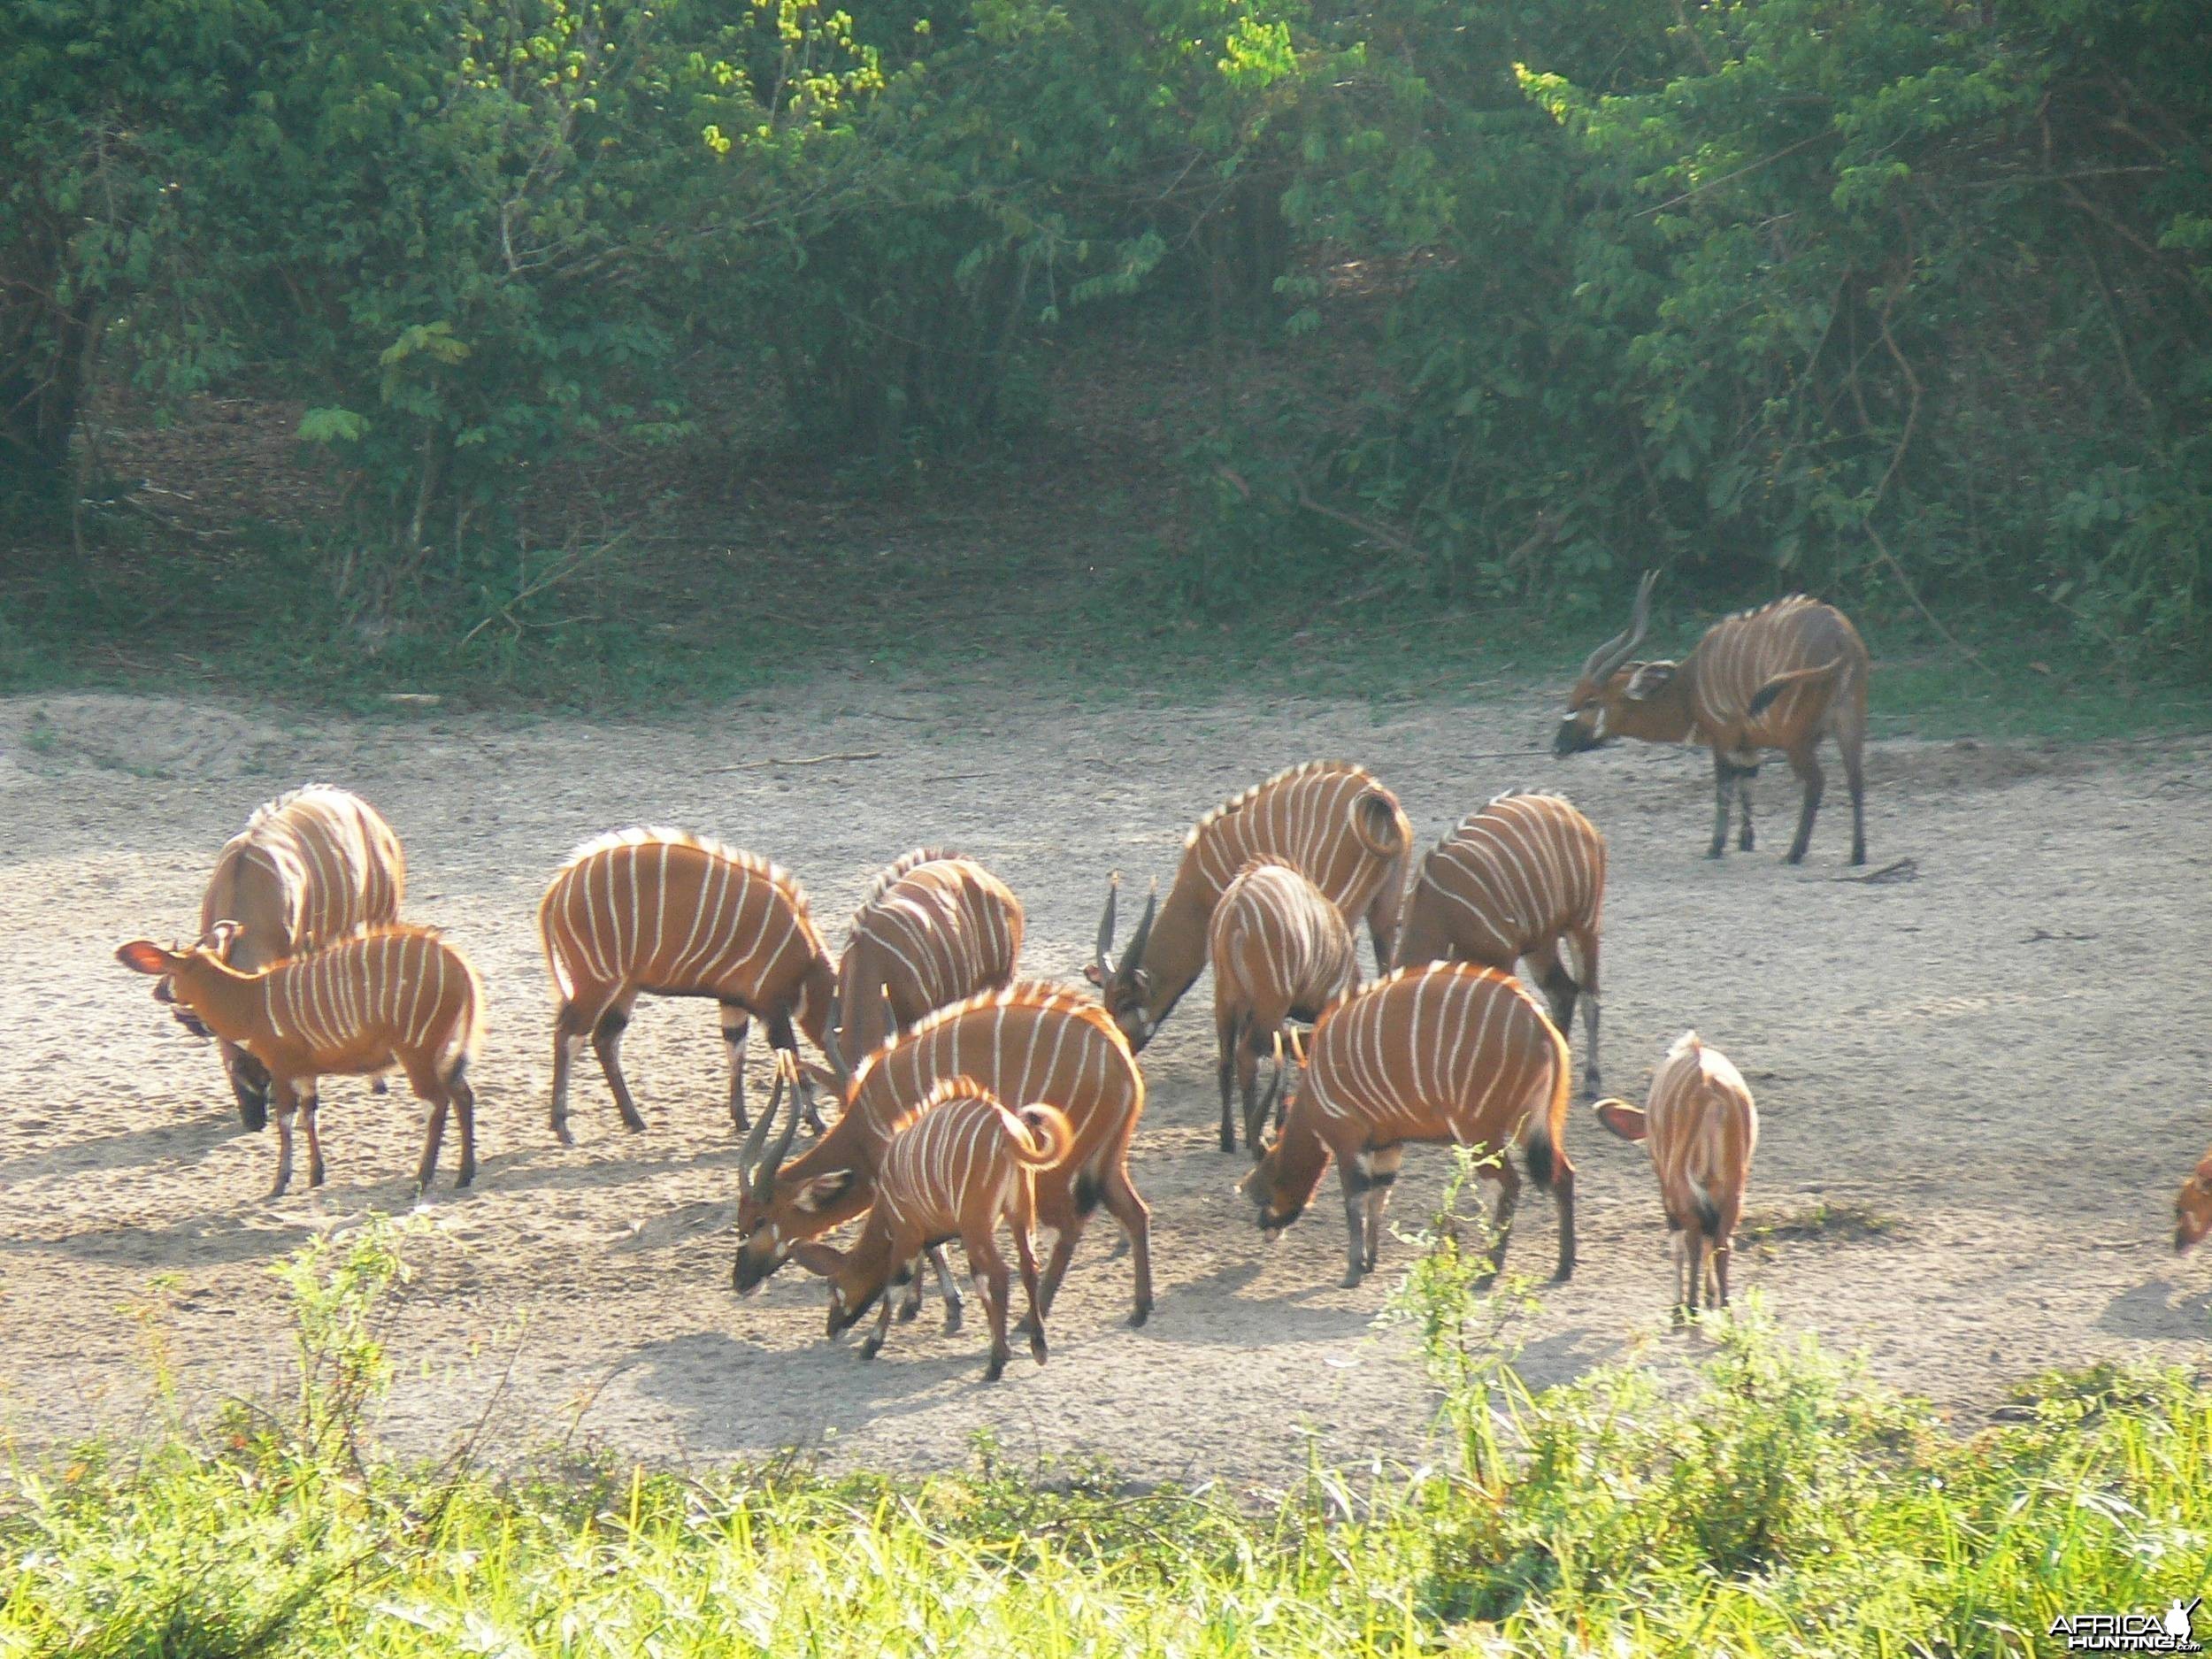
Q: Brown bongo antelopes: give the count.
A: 13